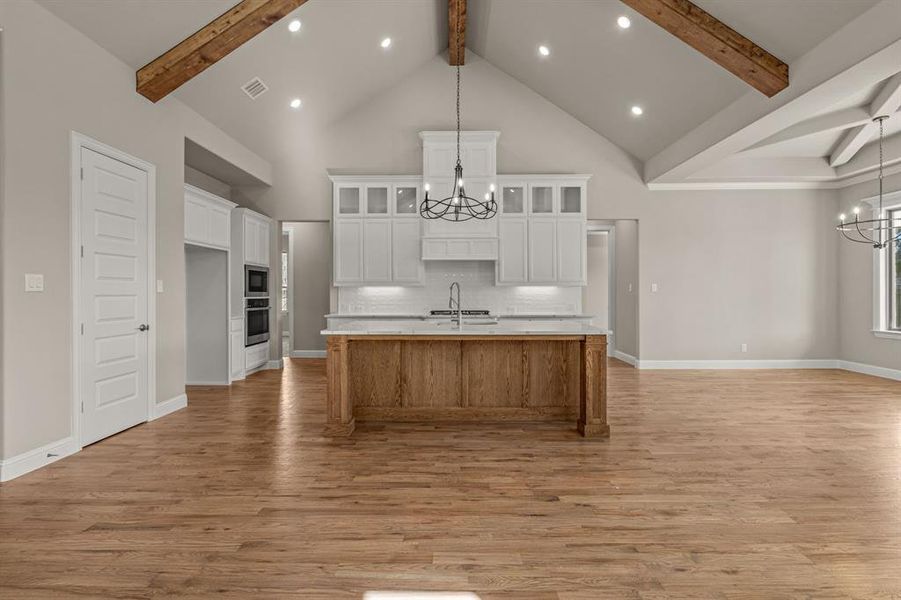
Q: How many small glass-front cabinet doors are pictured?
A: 6